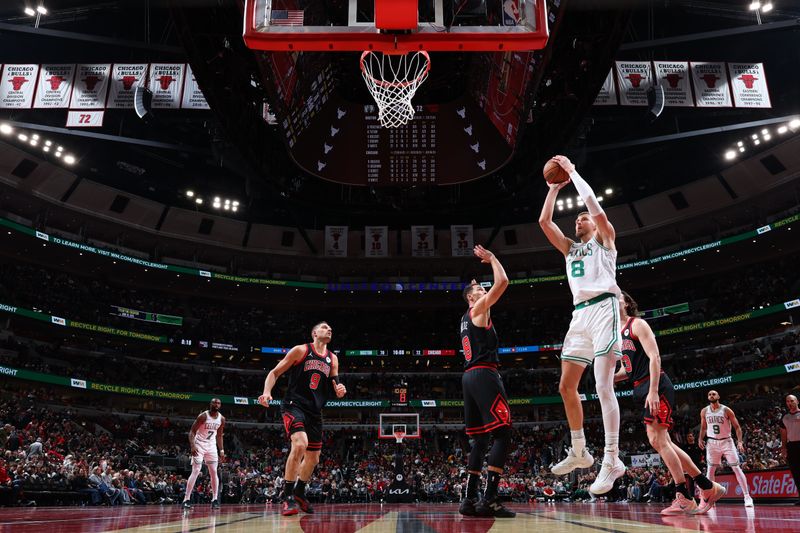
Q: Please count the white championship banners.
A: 11